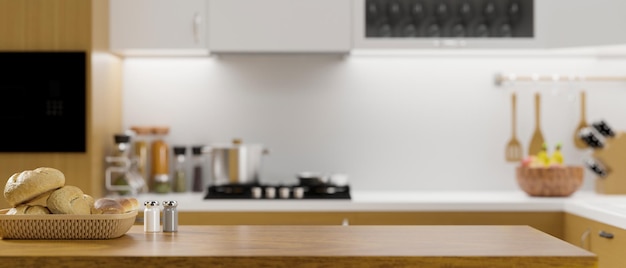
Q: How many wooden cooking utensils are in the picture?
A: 3